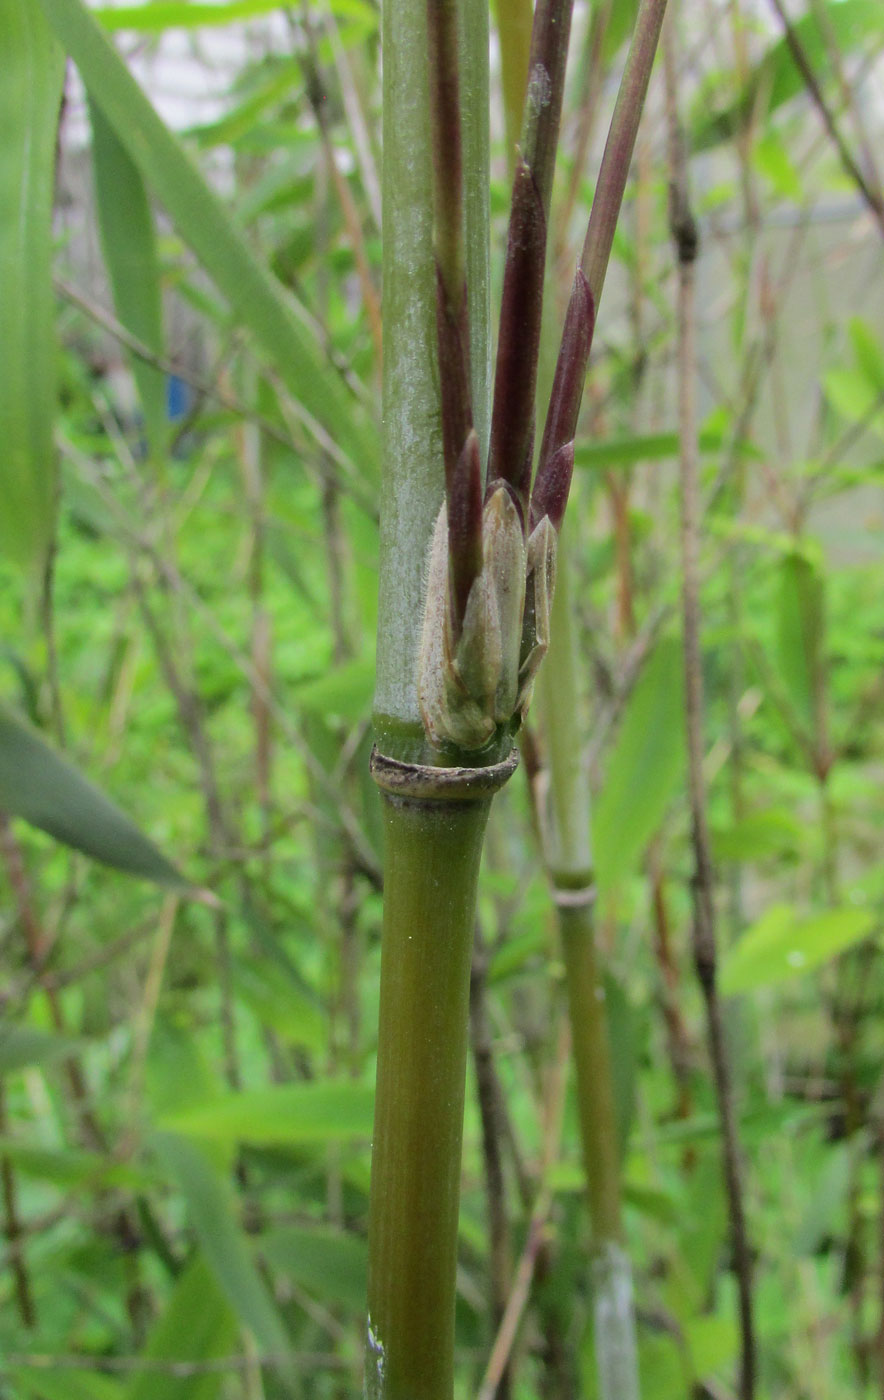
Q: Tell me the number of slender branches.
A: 3